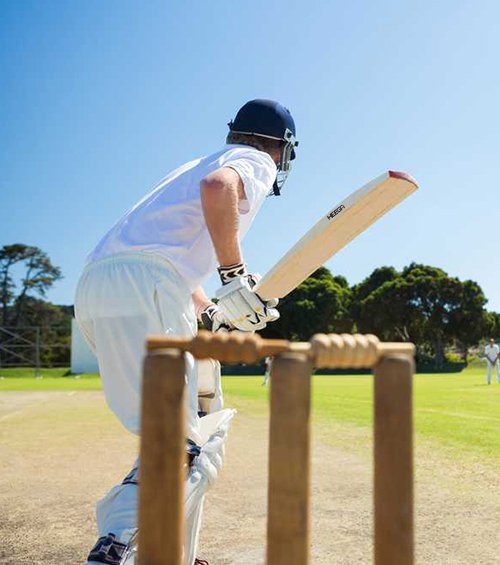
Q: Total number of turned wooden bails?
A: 2